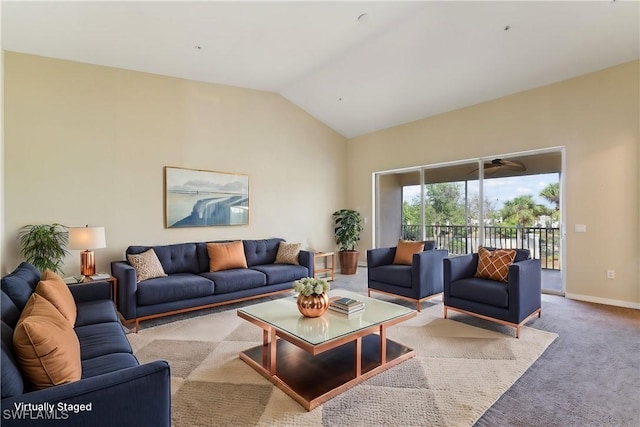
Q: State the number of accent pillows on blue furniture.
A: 7